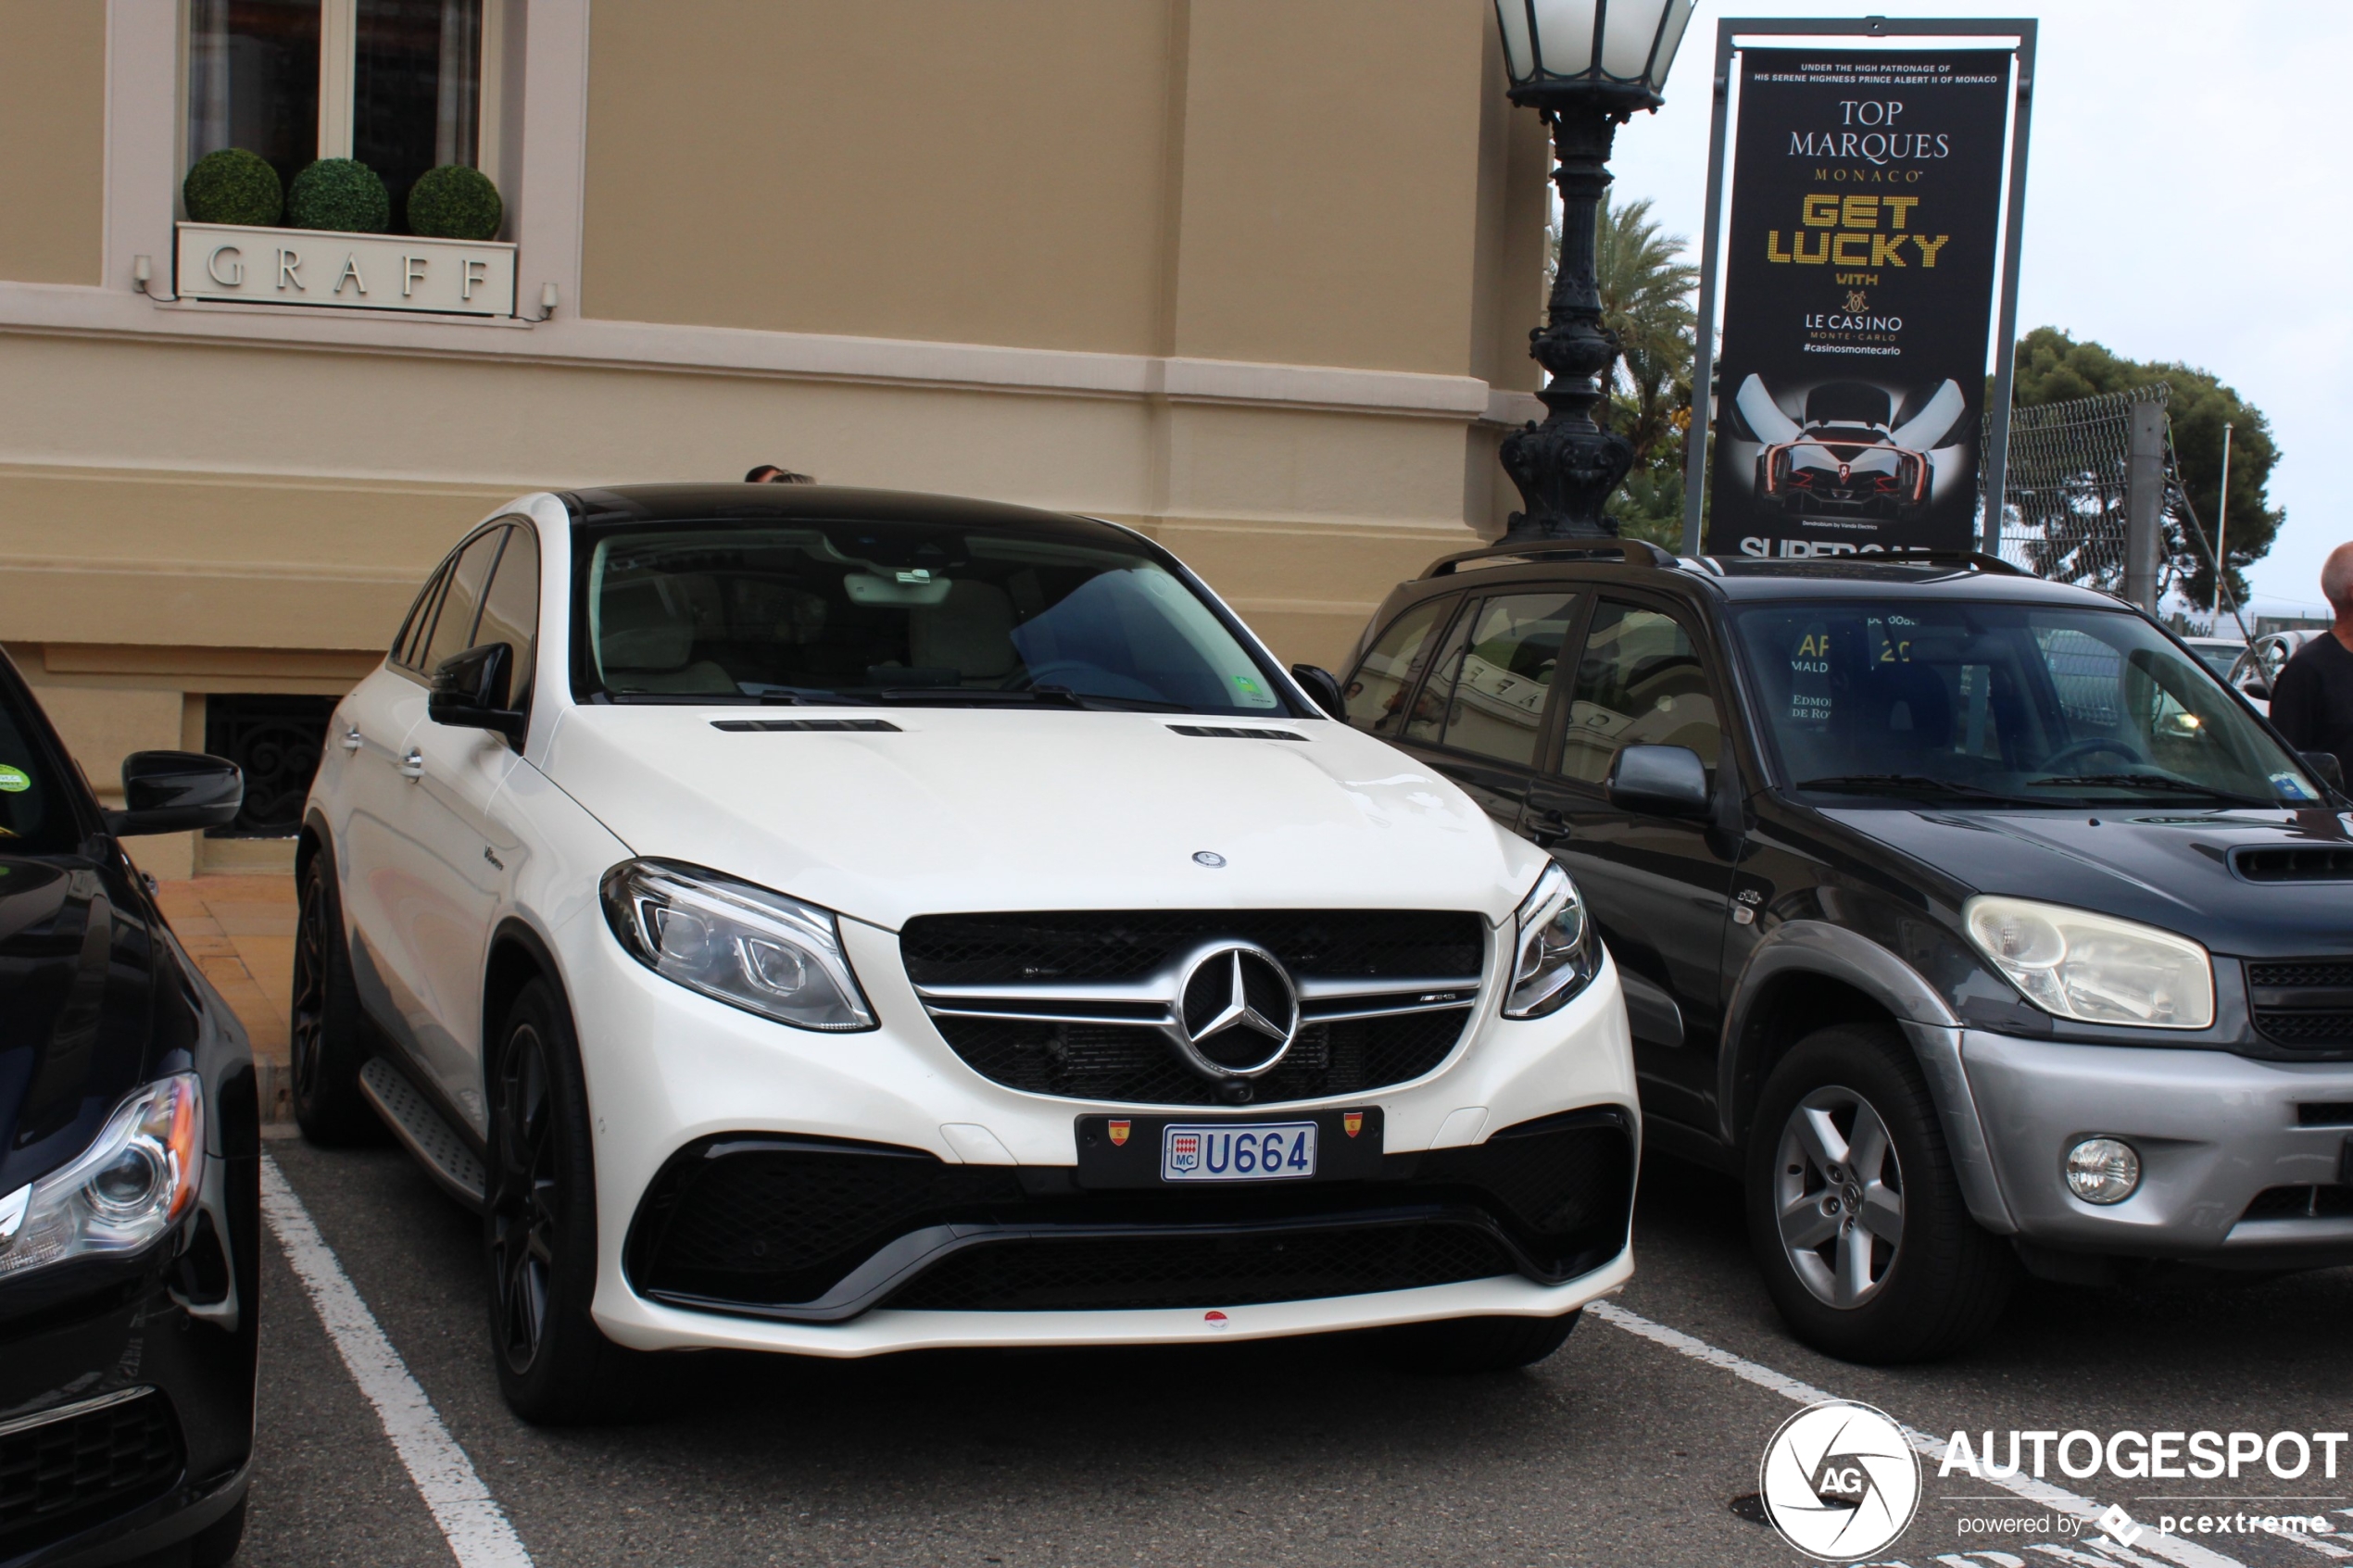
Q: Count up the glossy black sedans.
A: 1